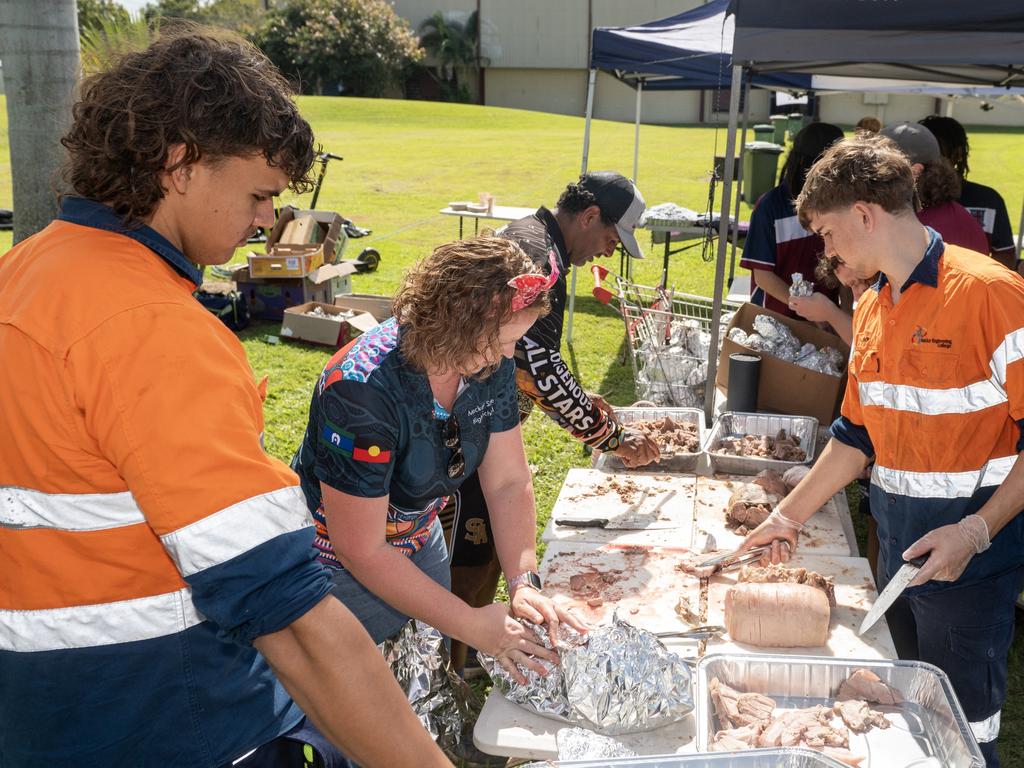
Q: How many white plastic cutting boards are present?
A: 4